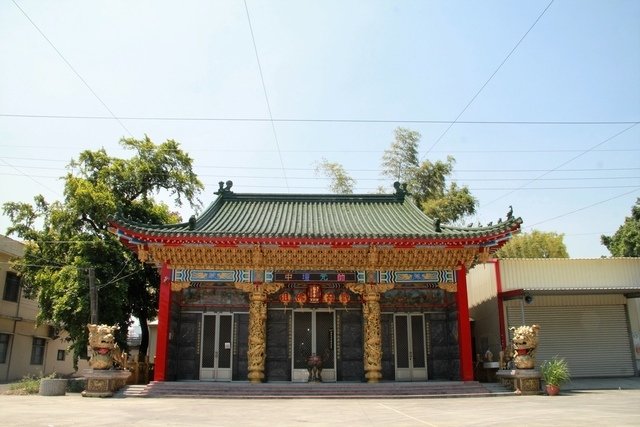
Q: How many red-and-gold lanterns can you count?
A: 4